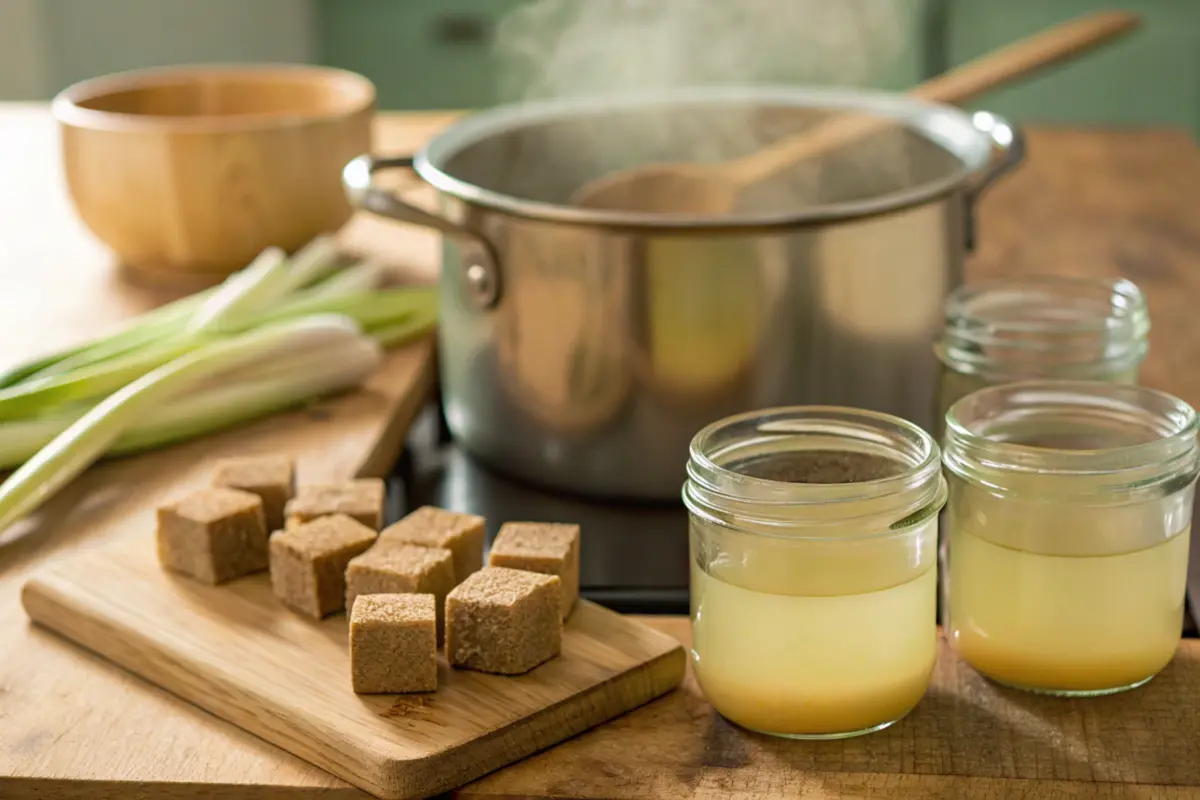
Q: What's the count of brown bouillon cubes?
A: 9